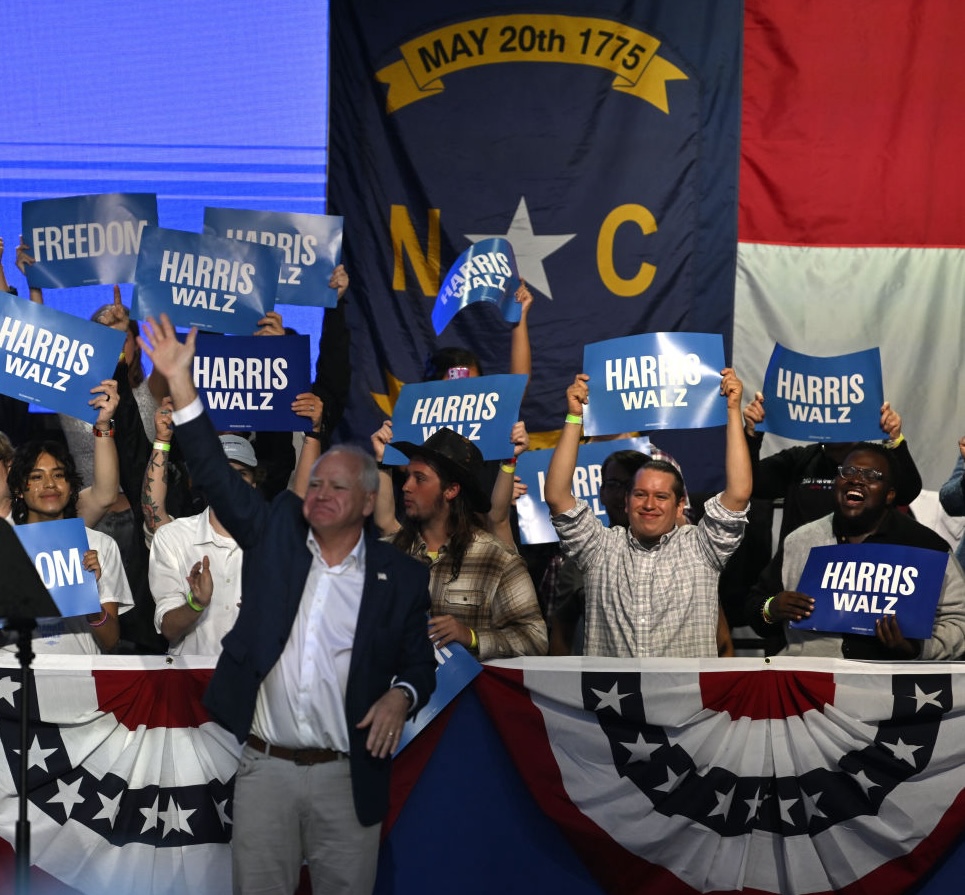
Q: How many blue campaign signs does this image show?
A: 13